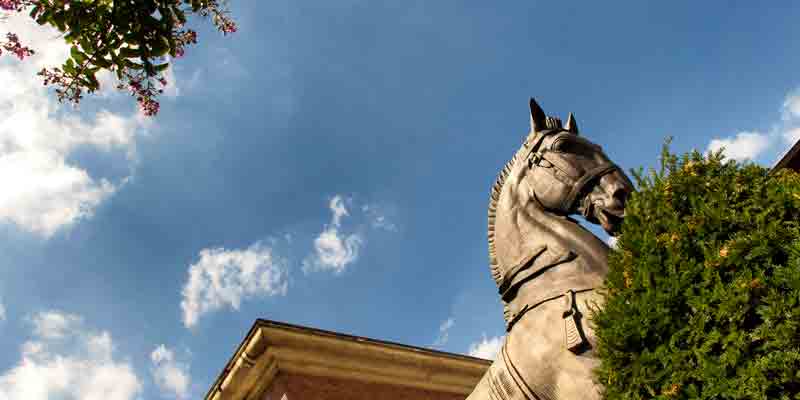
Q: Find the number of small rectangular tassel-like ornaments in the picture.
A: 1